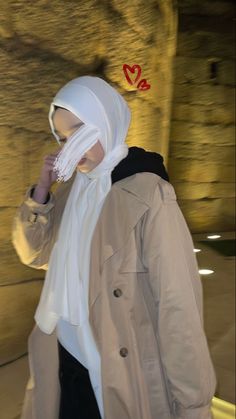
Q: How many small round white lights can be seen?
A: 3